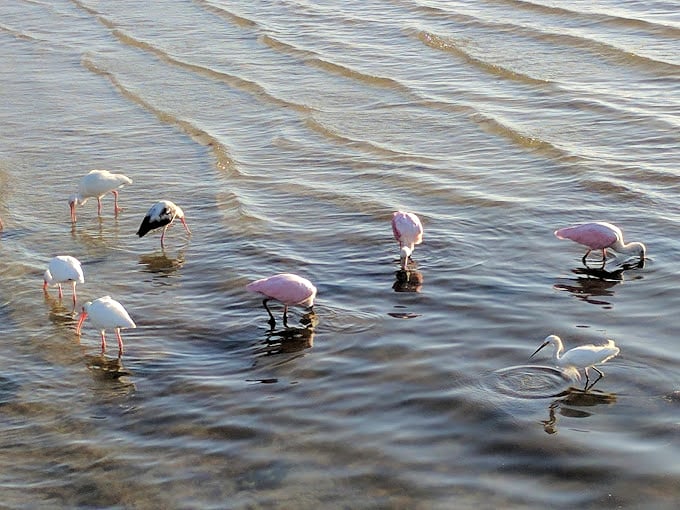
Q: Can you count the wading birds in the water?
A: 8